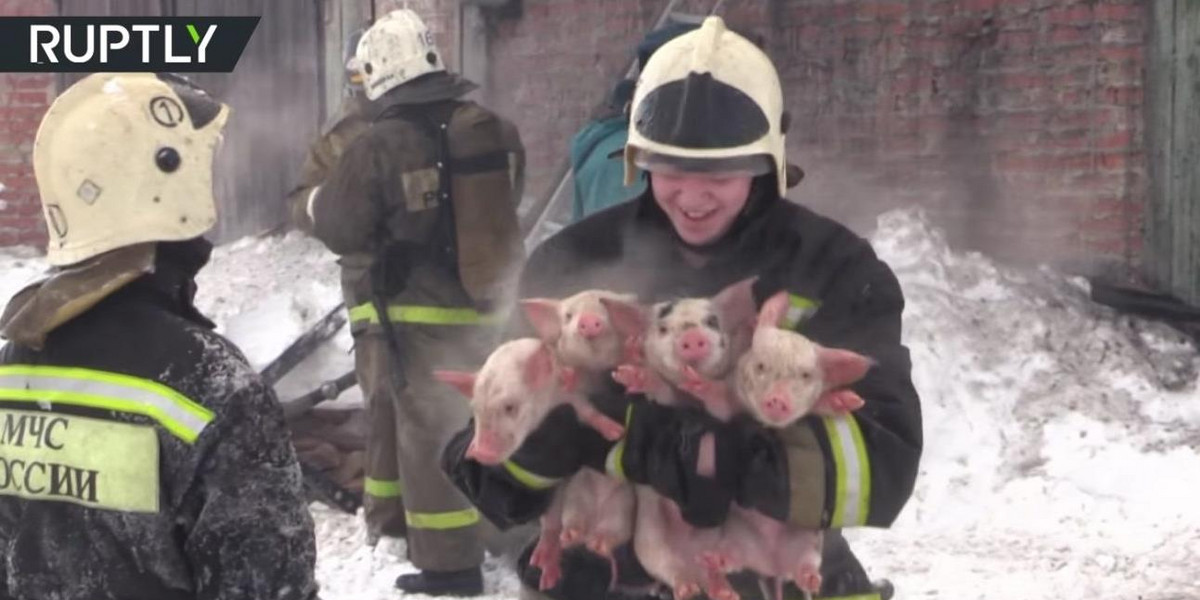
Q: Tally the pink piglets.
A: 4